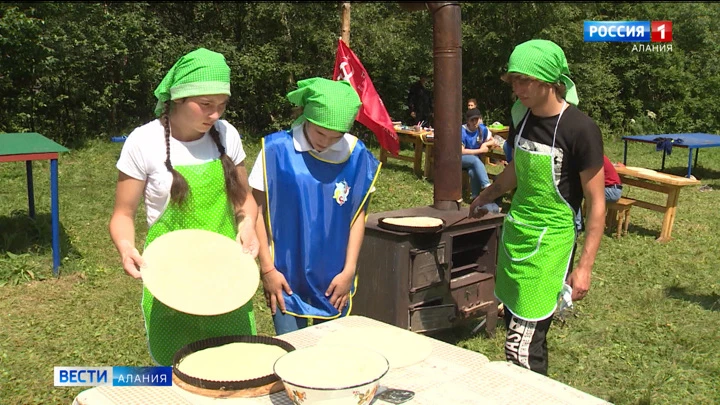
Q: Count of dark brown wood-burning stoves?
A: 1